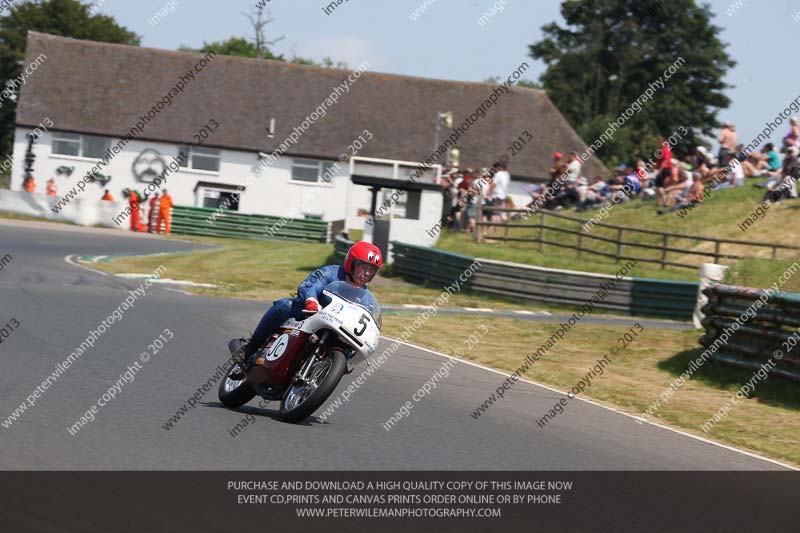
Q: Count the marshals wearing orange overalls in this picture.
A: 6